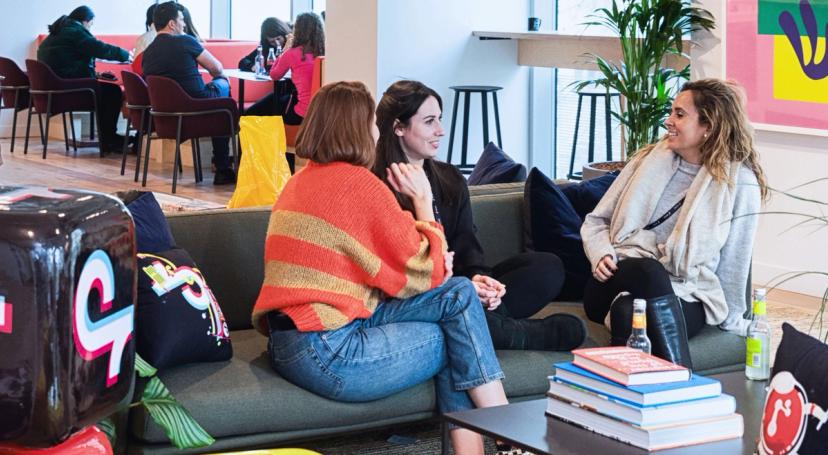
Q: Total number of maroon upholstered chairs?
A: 4